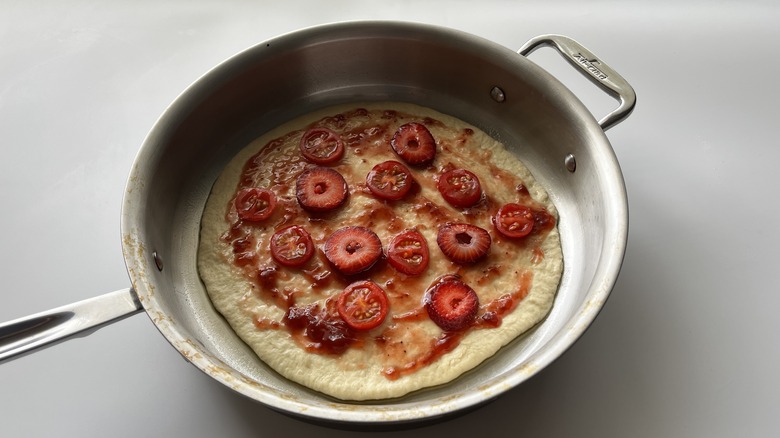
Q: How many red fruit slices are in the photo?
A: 13